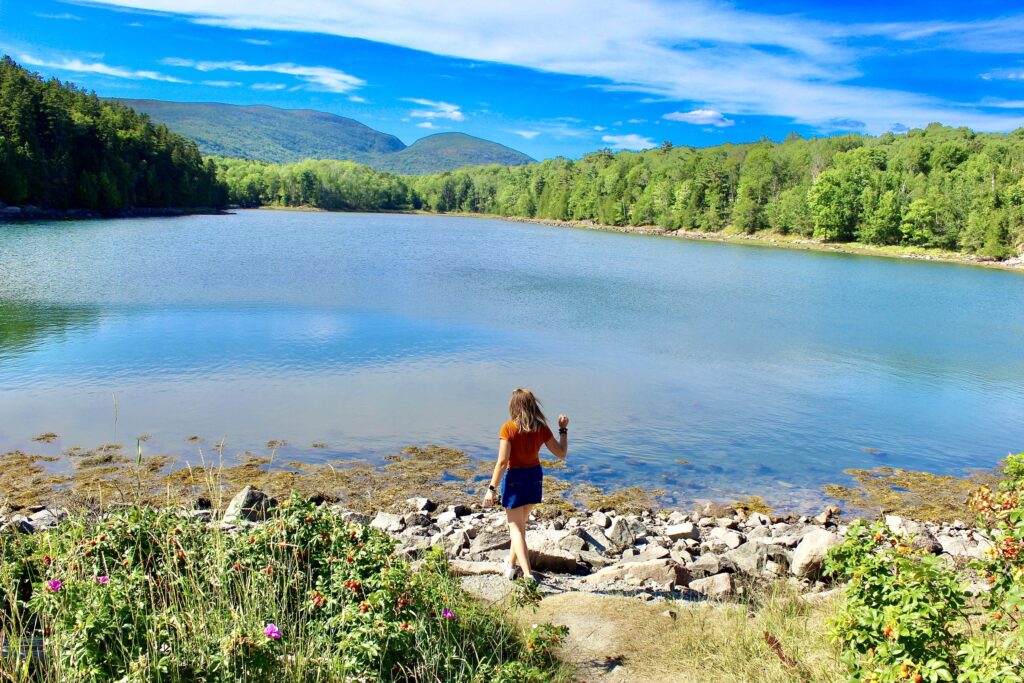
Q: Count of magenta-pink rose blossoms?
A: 4